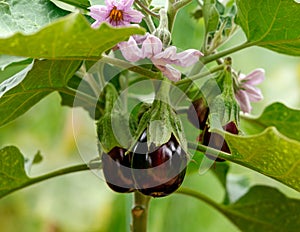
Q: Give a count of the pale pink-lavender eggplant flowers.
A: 3